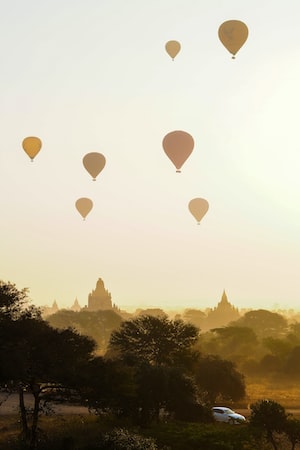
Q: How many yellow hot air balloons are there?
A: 1